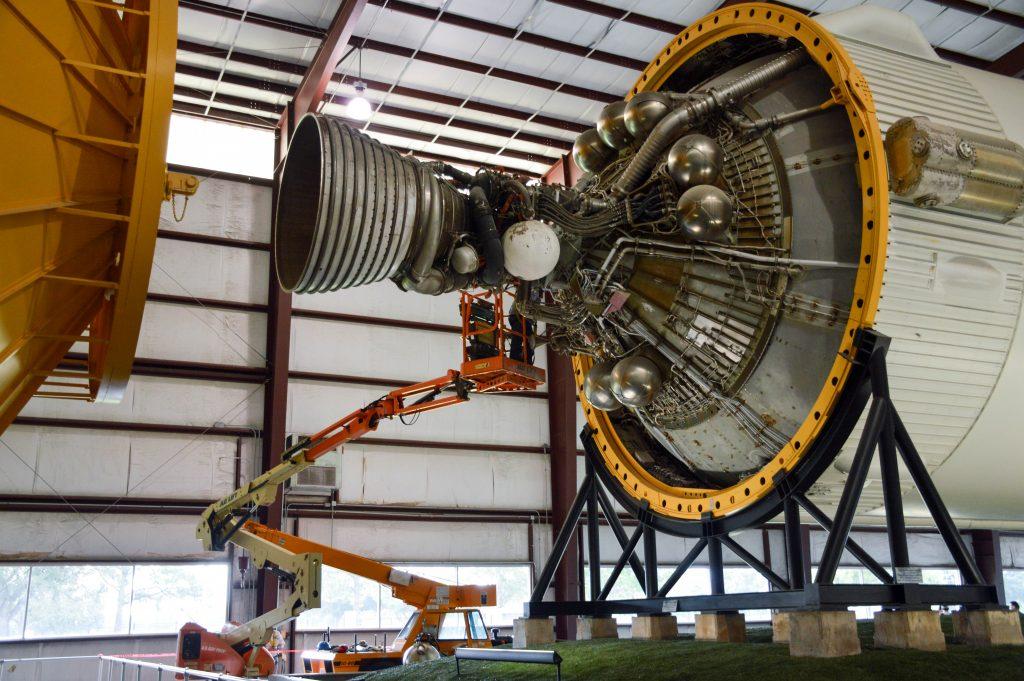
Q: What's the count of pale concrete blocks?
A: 8